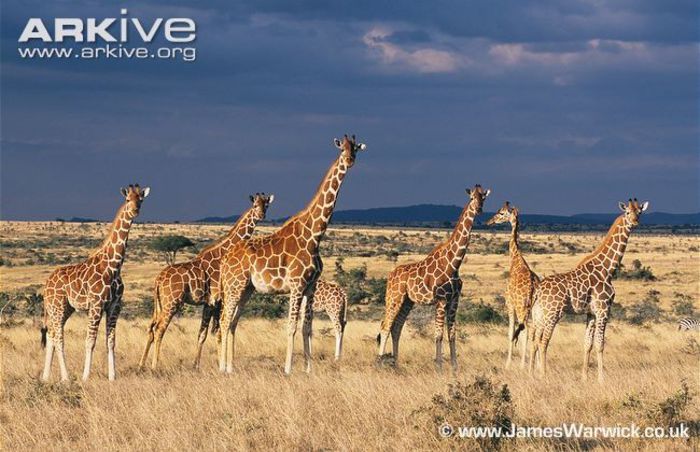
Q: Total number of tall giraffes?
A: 6